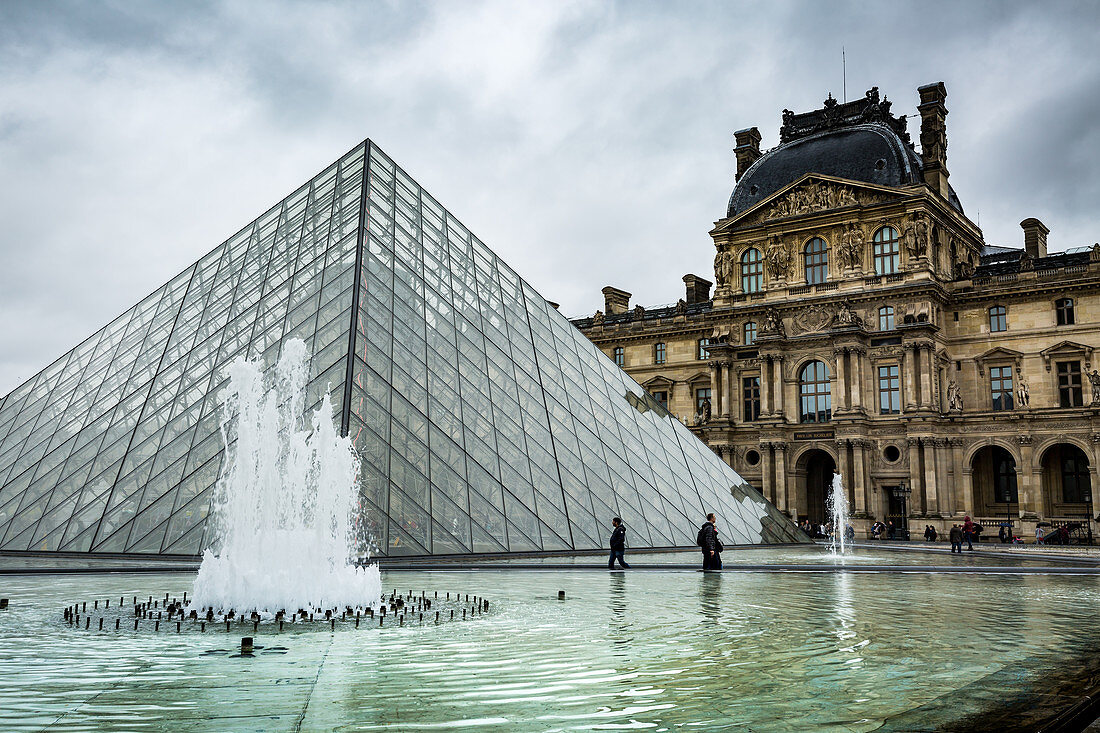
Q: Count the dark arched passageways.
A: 3